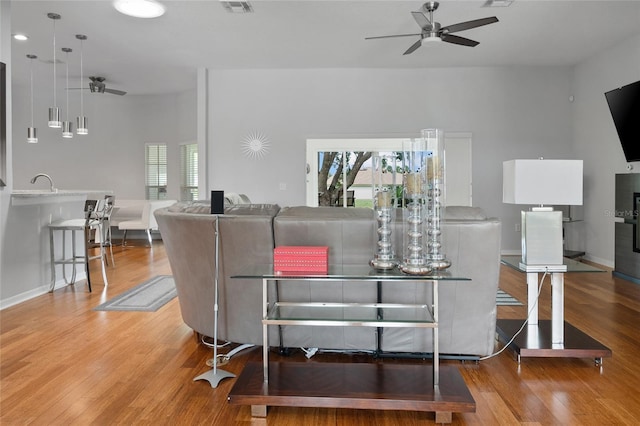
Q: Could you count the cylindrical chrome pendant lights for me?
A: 4